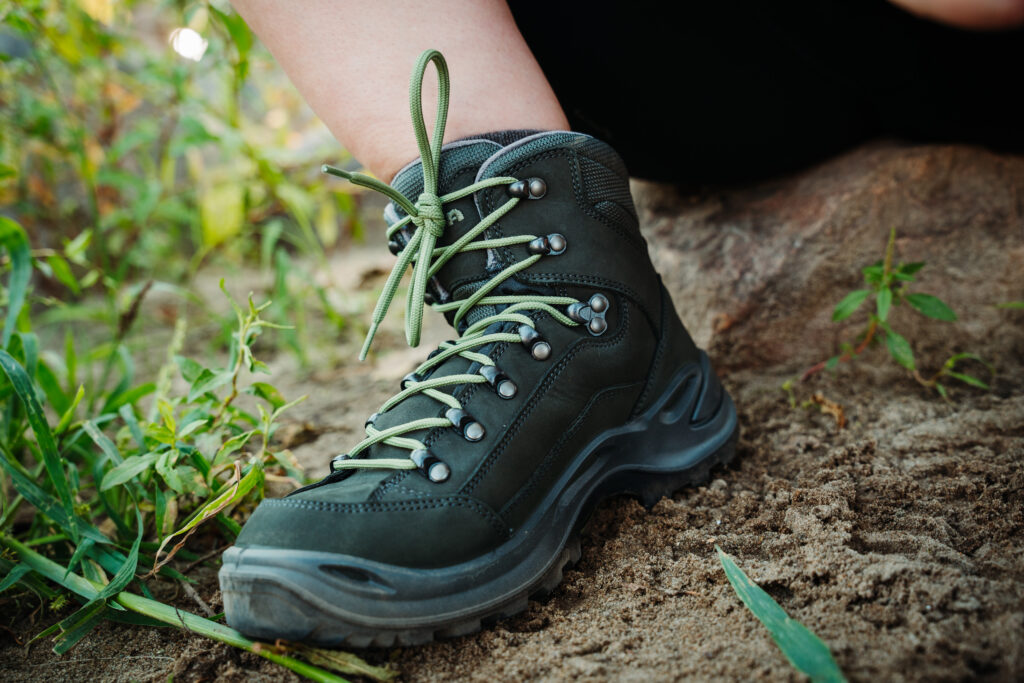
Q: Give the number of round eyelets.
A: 8